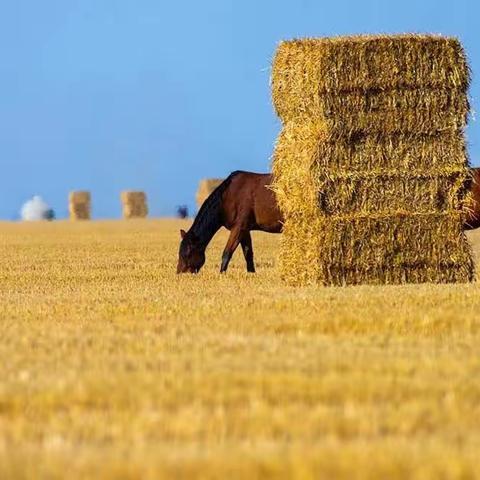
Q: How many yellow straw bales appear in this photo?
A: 4